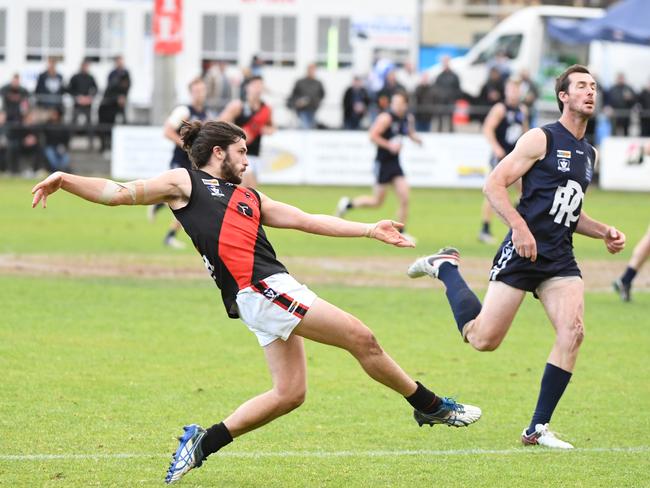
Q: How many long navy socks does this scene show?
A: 2